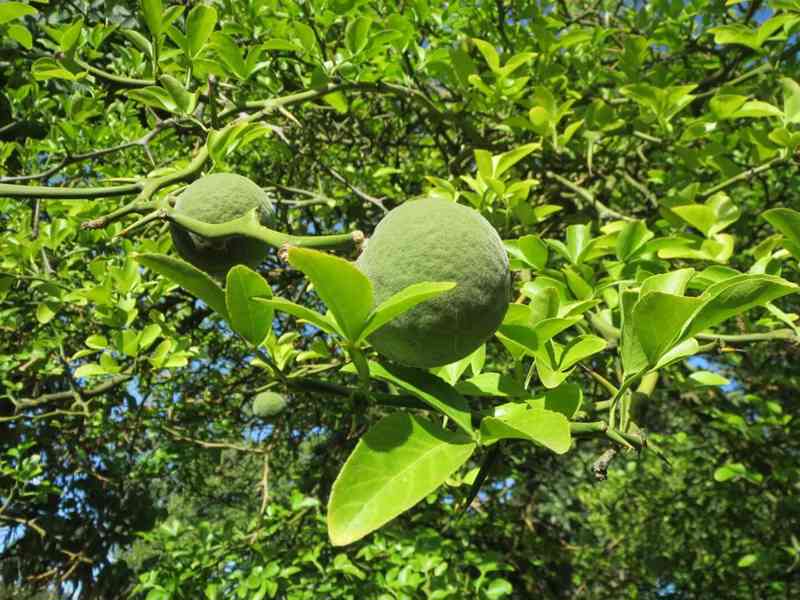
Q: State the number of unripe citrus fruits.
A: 3